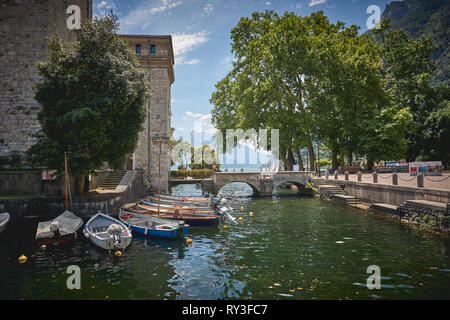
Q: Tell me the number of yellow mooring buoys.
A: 7